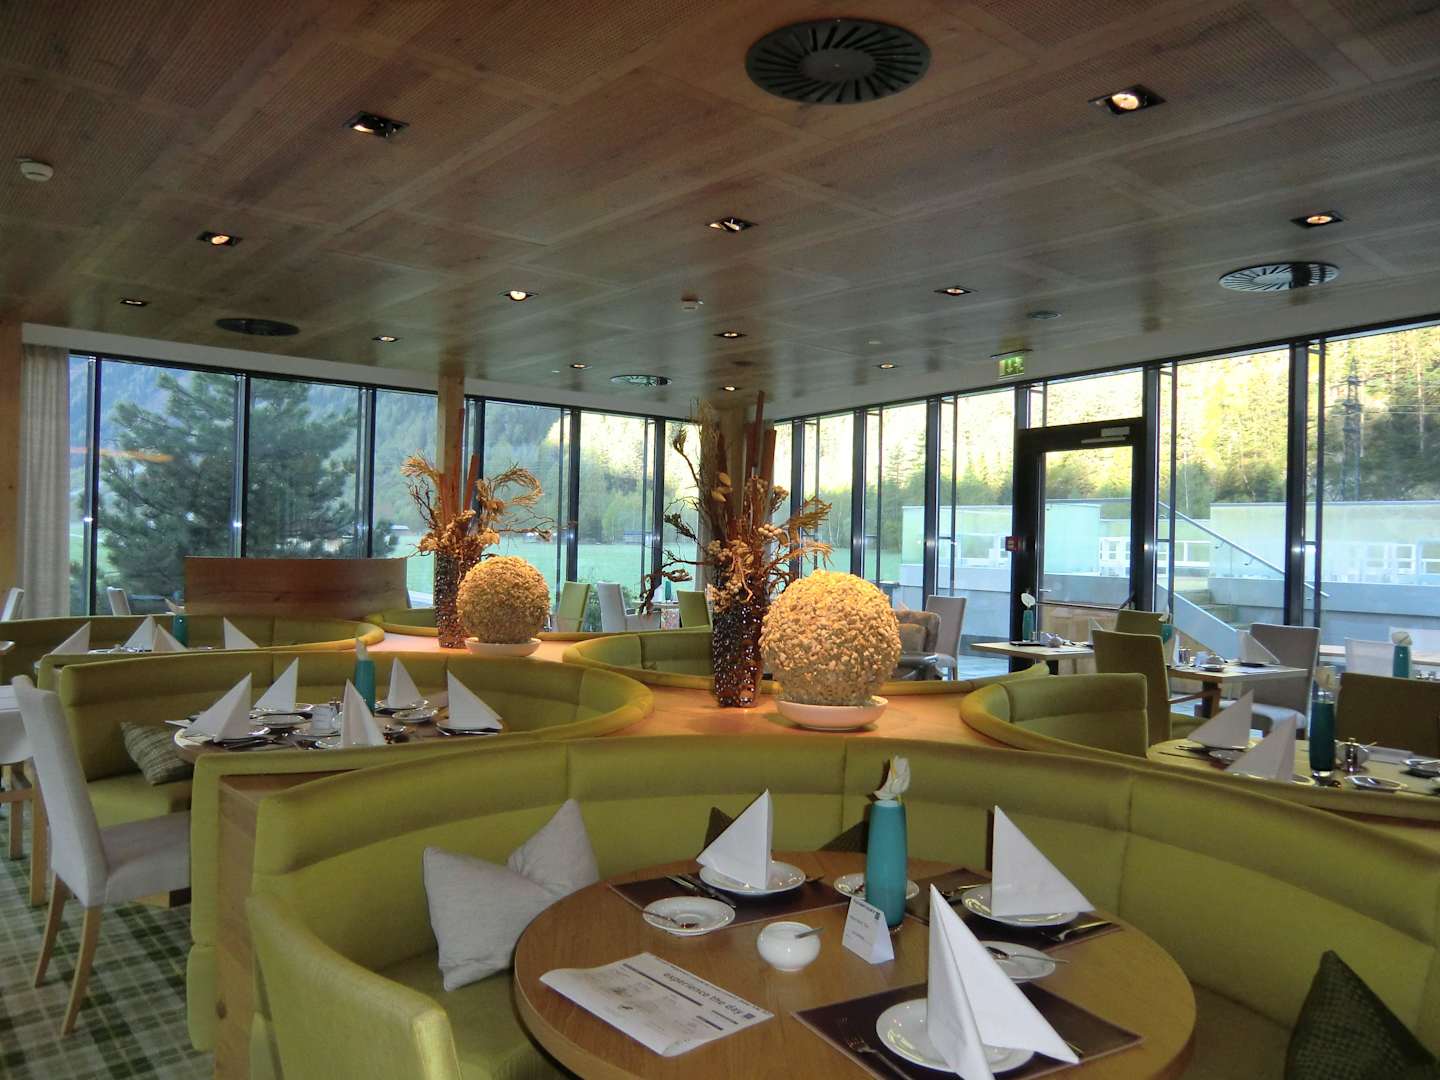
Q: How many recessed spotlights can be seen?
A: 13